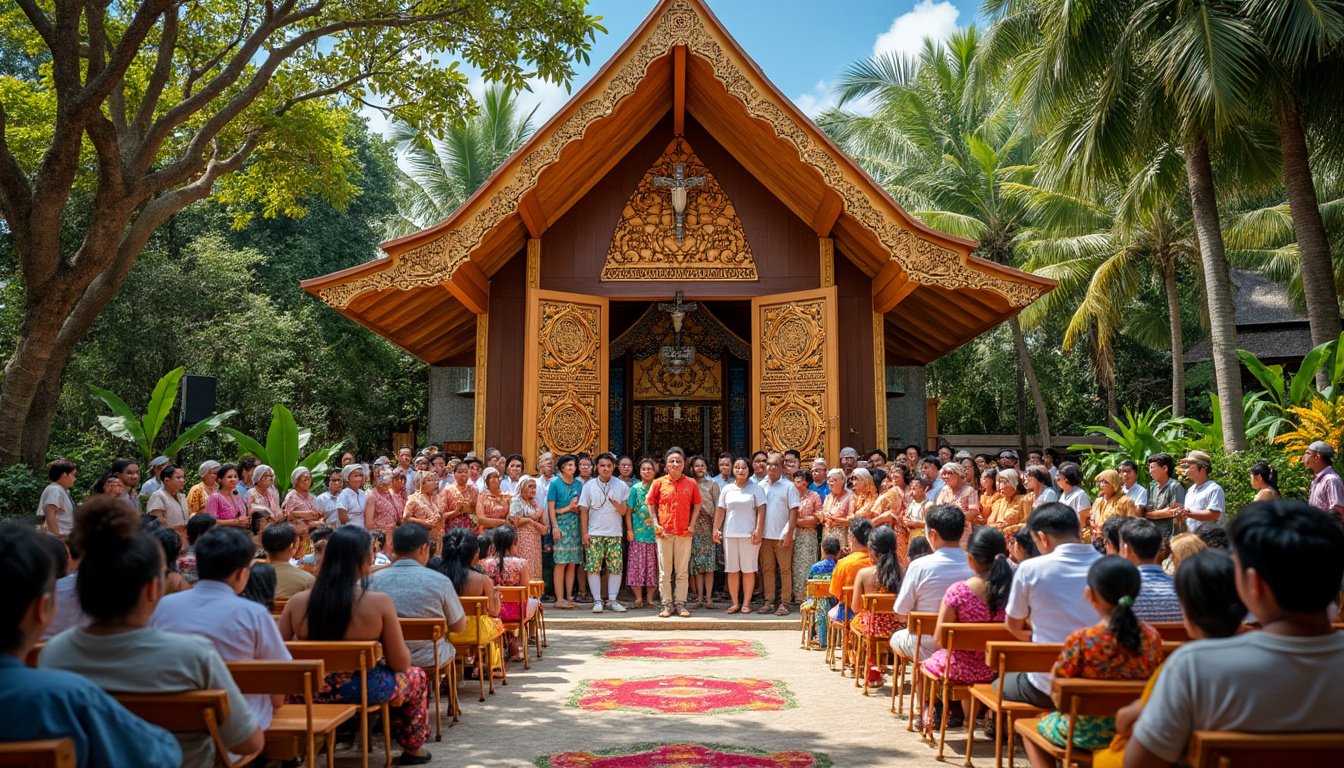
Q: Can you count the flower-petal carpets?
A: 3